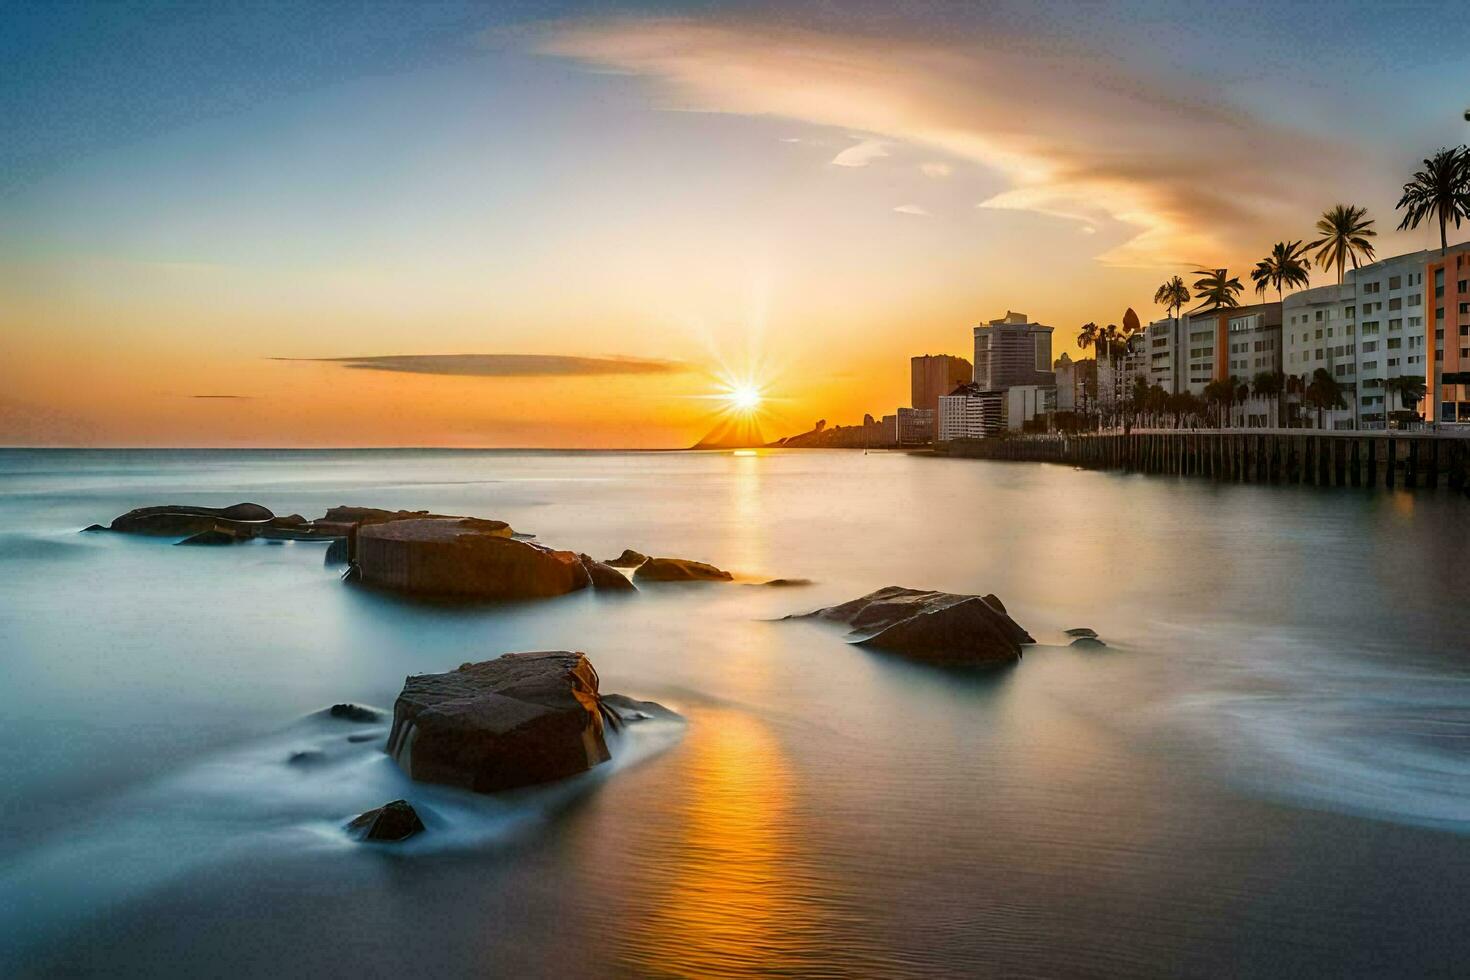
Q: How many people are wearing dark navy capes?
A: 0